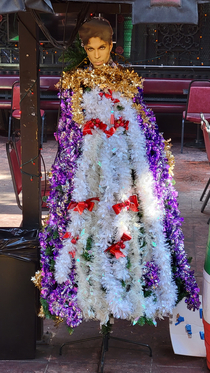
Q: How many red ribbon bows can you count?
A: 7